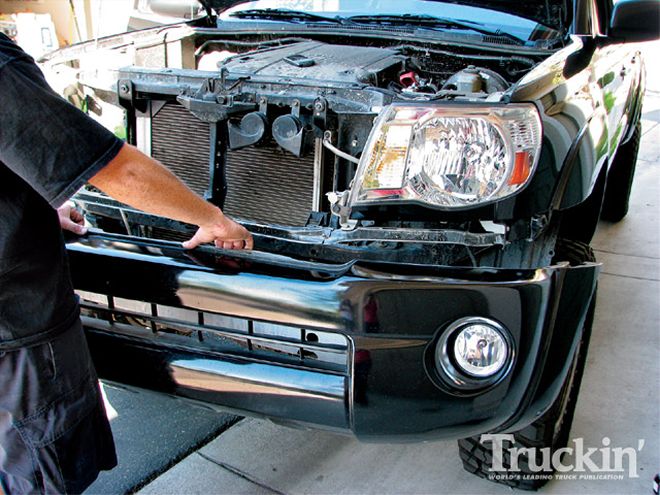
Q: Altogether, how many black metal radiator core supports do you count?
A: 1